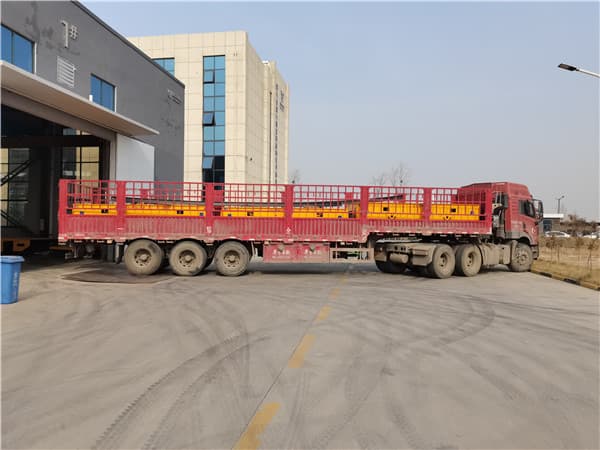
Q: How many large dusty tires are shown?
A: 6